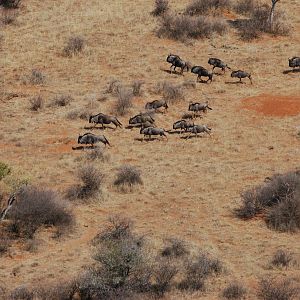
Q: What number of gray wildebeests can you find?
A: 13